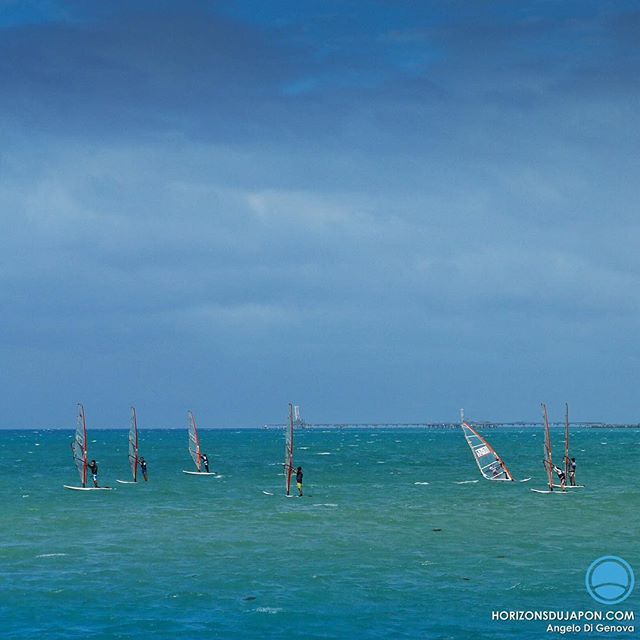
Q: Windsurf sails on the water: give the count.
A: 7